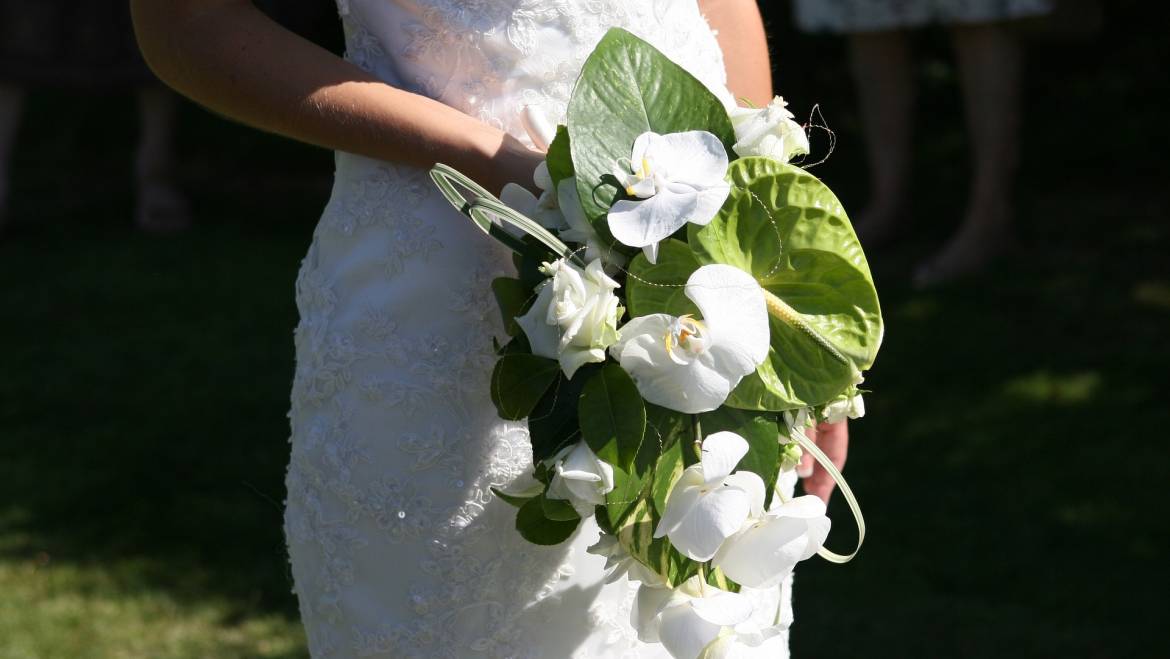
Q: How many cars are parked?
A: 0